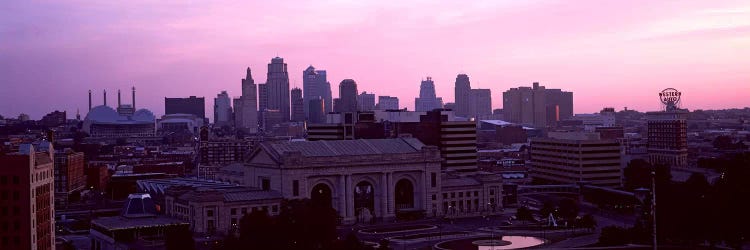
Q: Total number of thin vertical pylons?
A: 4